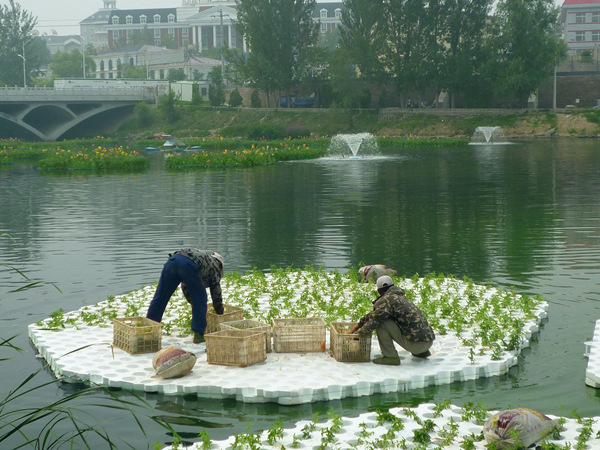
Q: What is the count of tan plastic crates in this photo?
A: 6